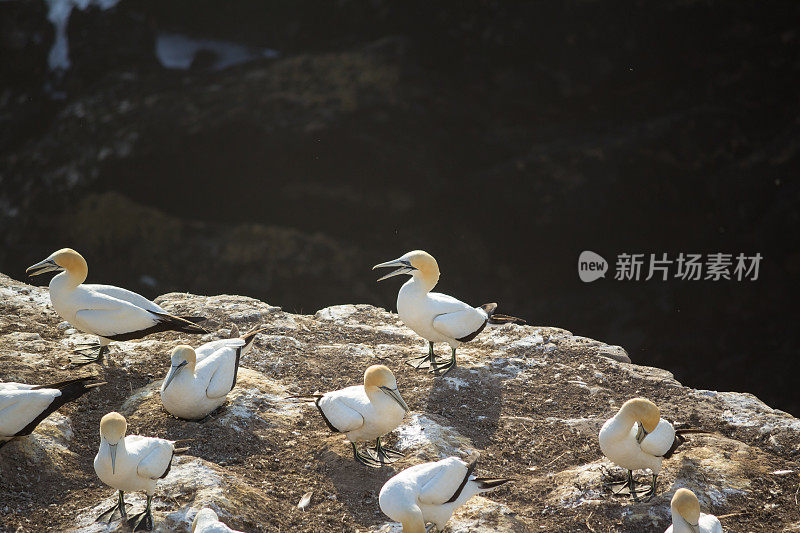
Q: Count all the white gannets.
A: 10